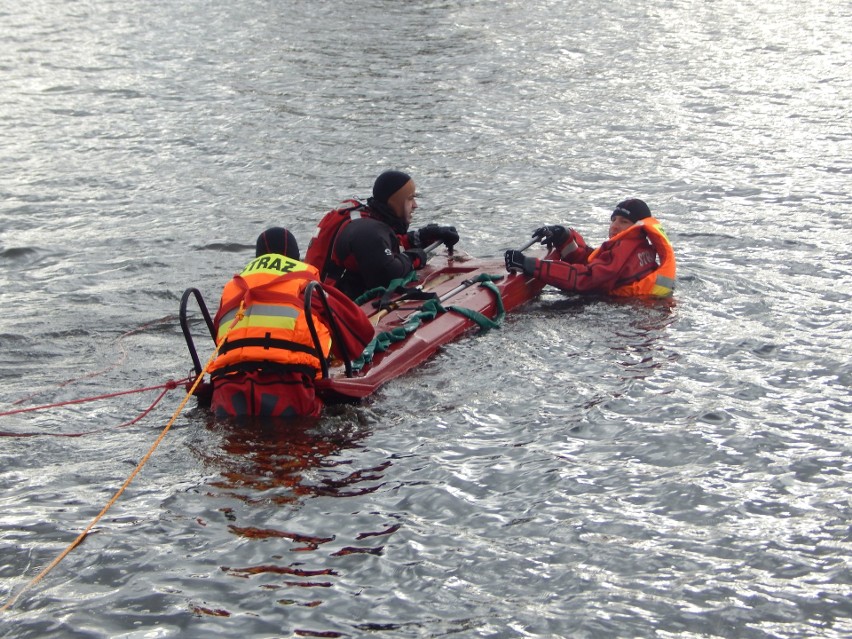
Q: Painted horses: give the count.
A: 0